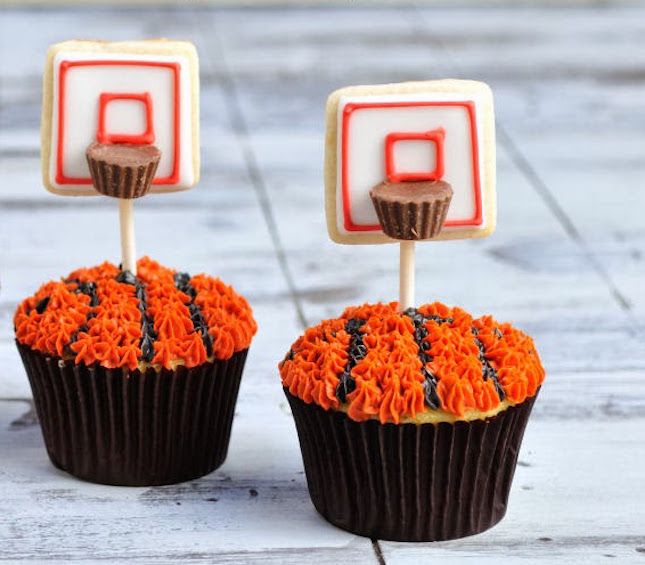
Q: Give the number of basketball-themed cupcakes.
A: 2